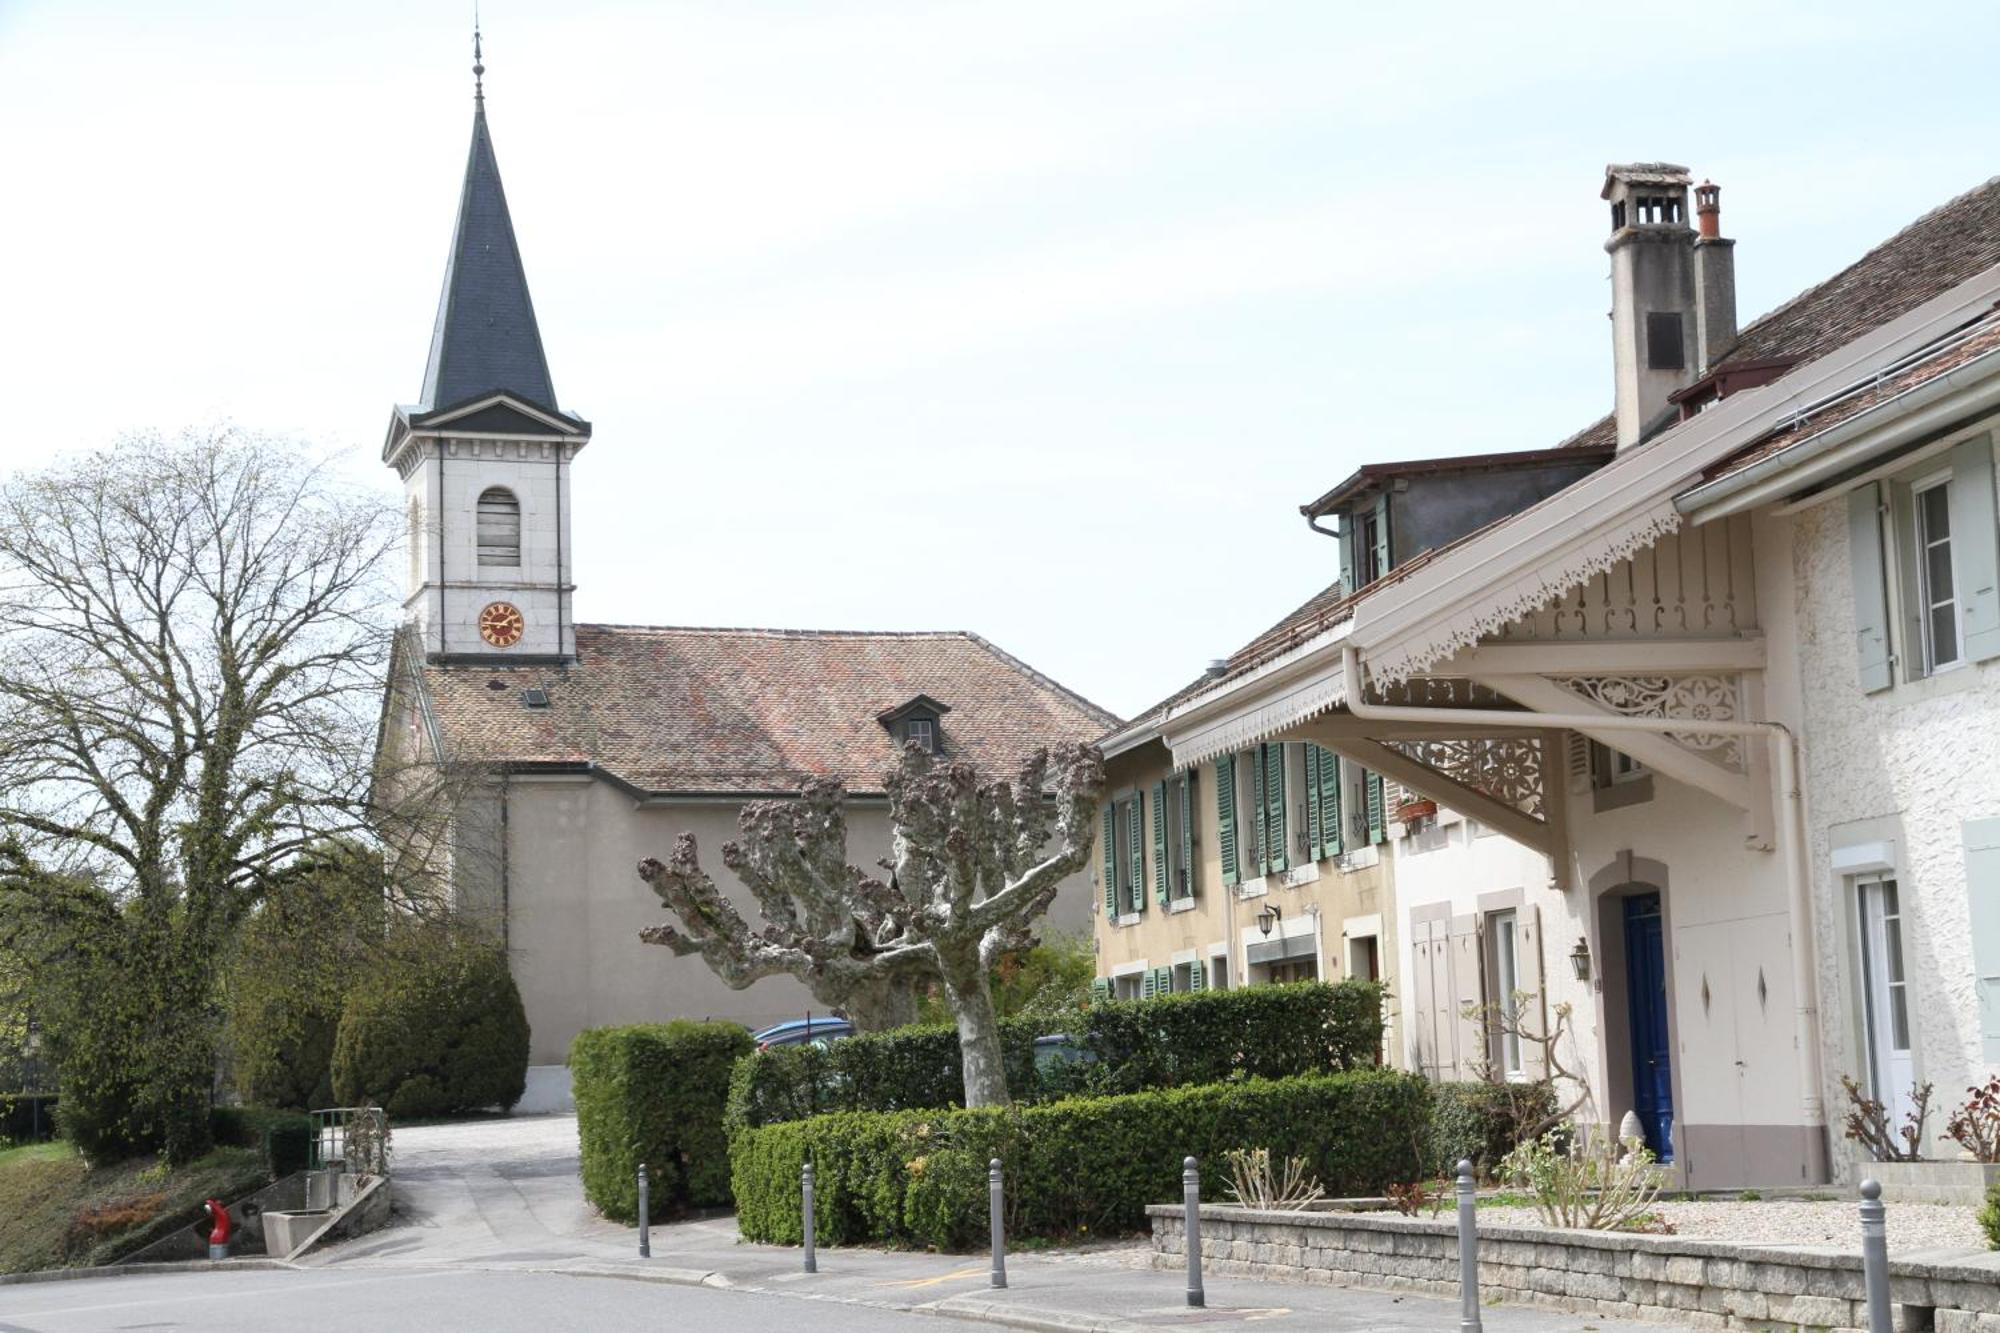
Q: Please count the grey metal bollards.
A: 6